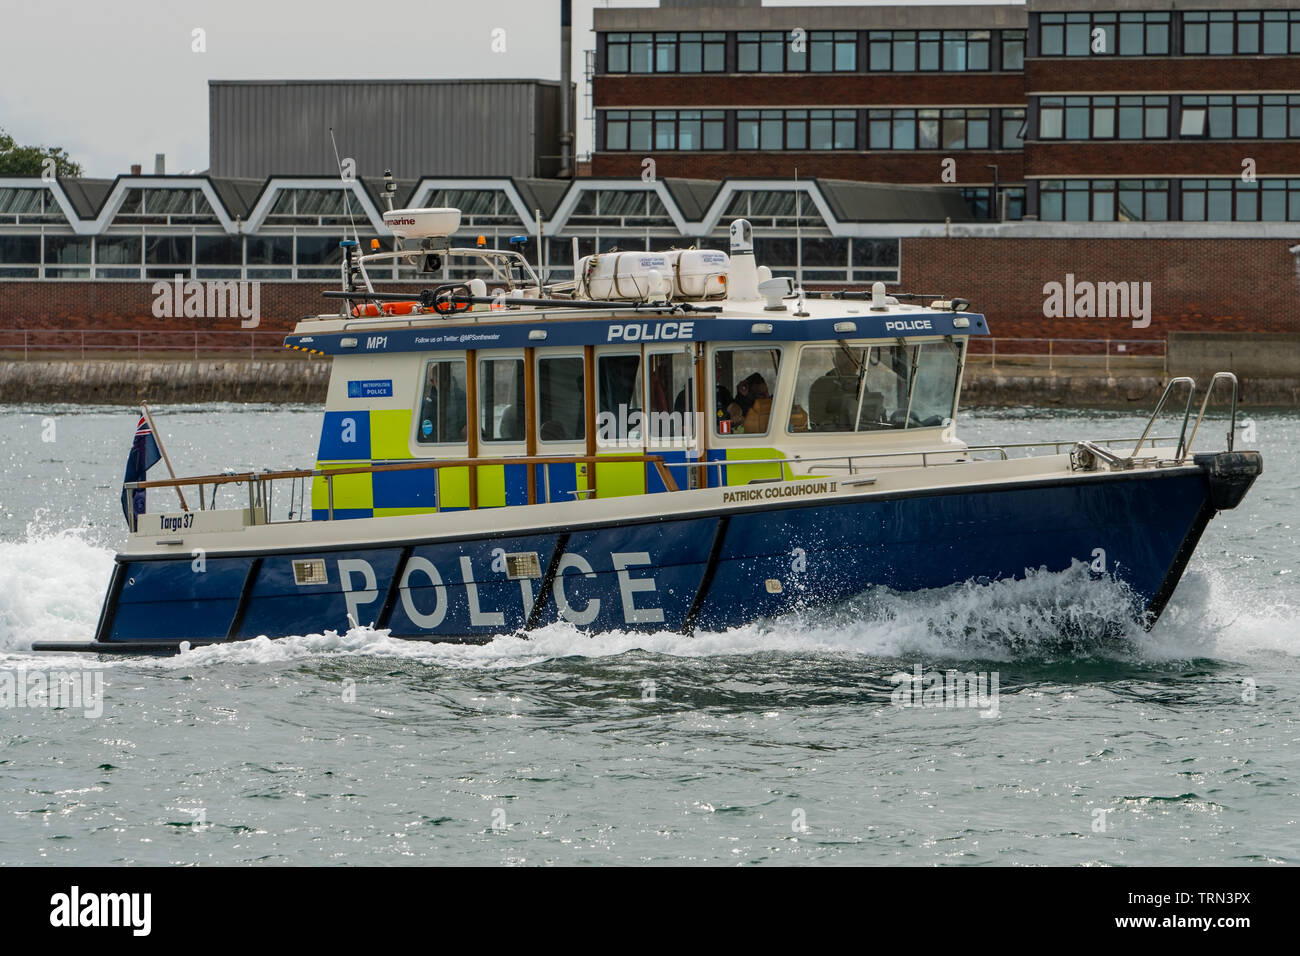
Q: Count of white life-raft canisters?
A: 2